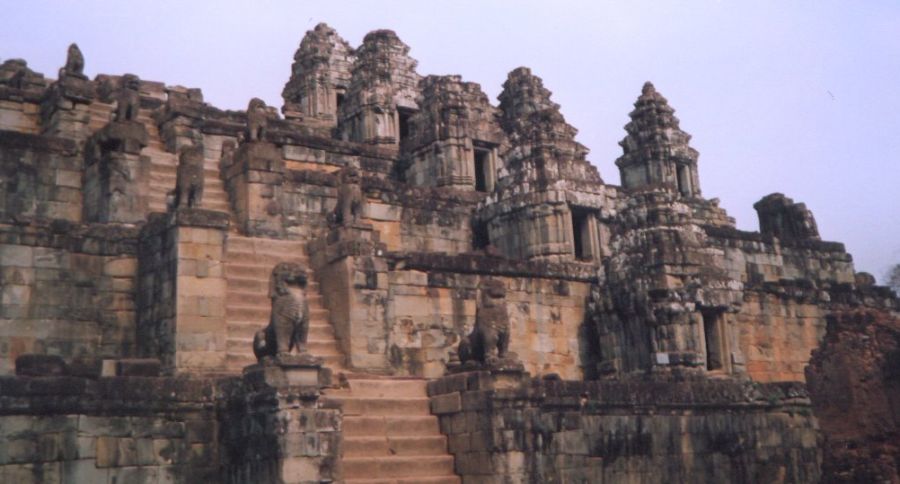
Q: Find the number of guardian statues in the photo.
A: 7